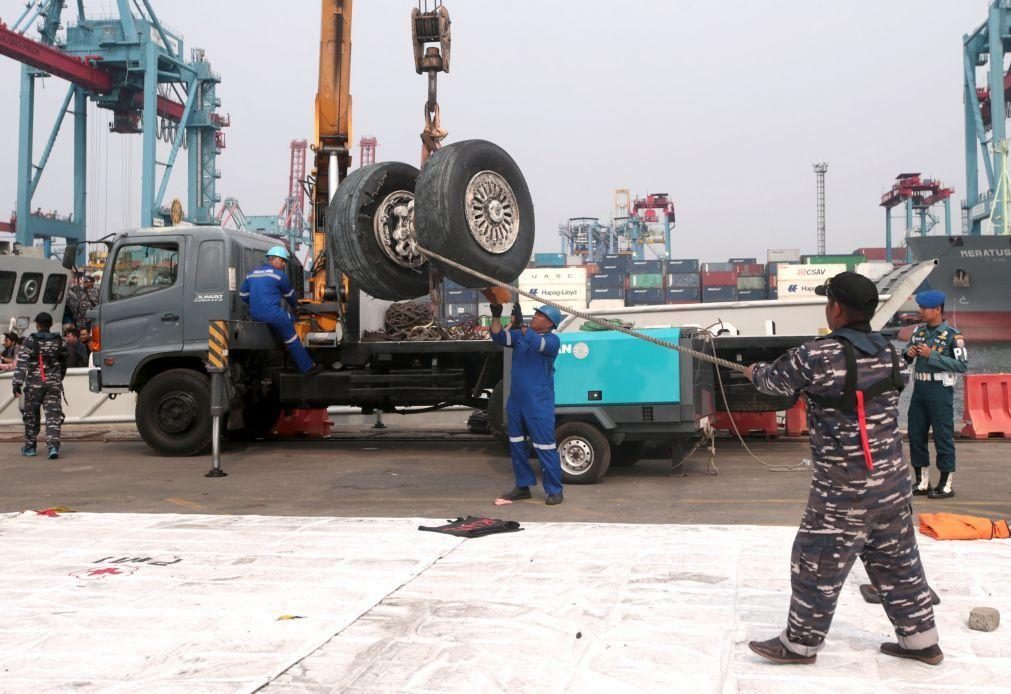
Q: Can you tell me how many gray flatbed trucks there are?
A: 1